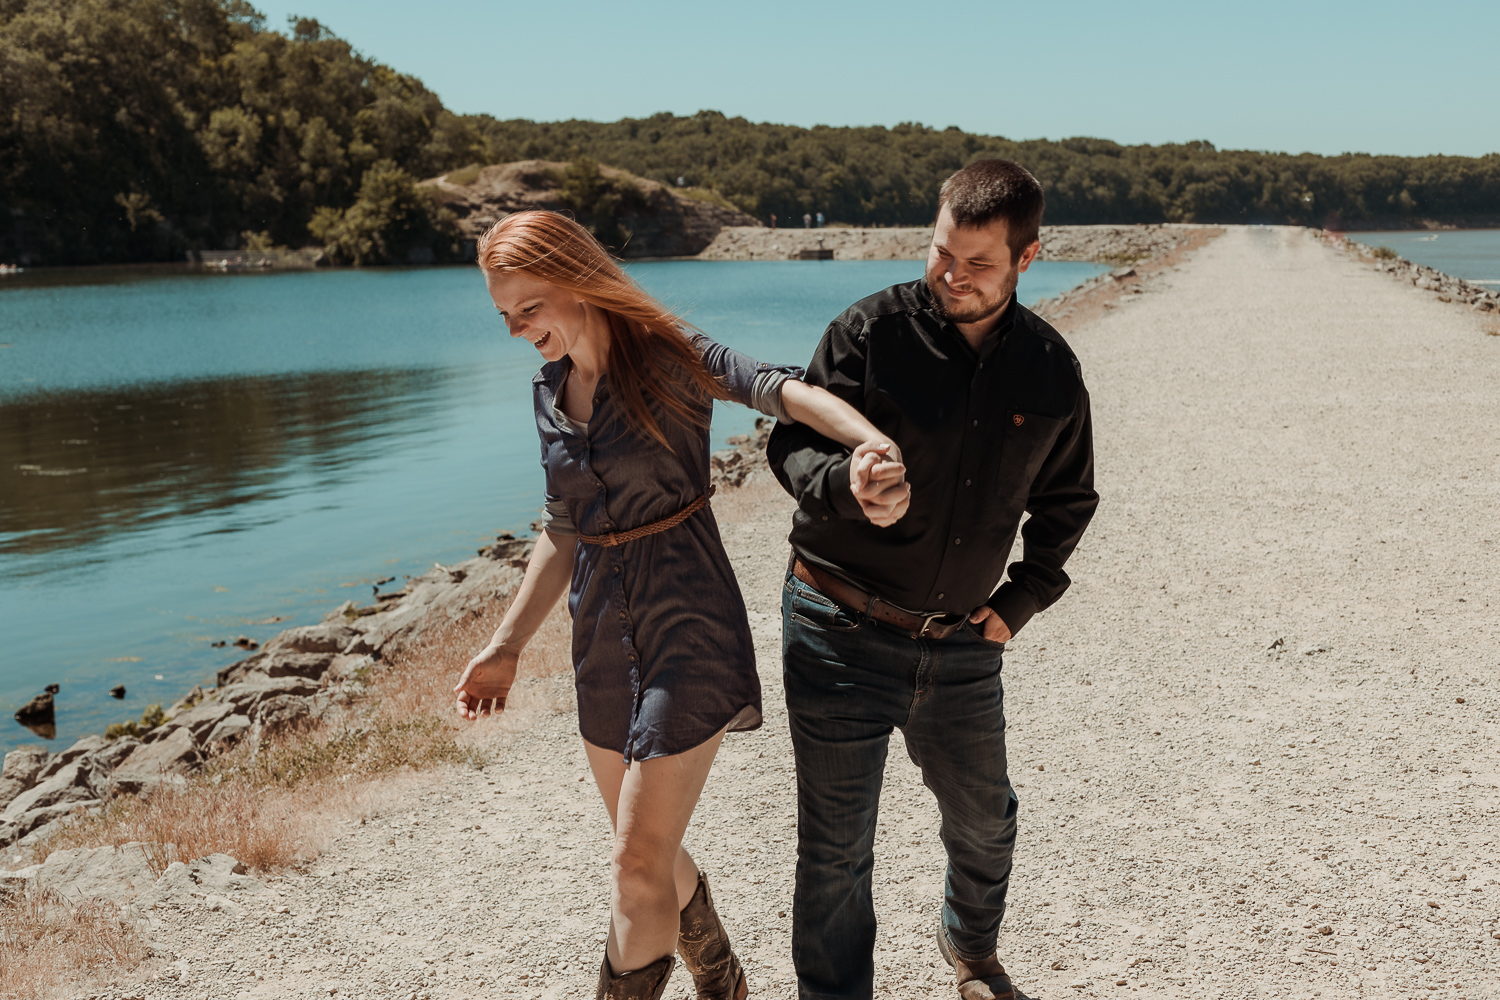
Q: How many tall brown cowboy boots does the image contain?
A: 2